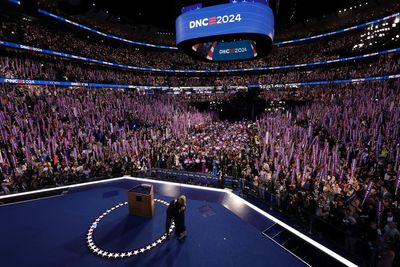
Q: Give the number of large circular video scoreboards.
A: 1